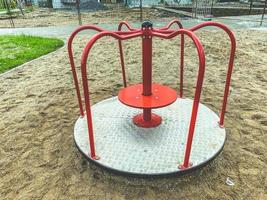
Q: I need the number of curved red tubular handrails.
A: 6